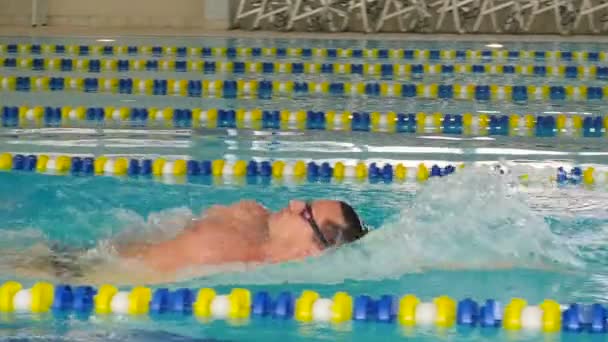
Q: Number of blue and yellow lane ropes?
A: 6